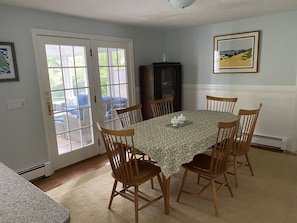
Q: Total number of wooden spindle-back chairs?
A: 6